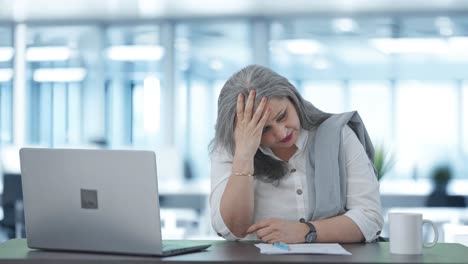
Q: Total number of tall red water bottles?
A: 0